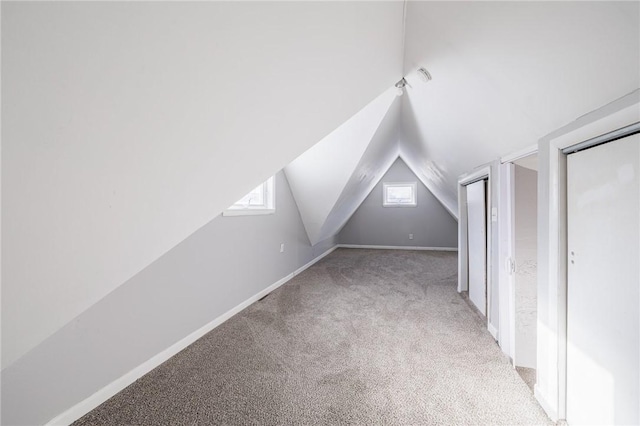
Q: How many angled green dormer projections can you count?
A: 0